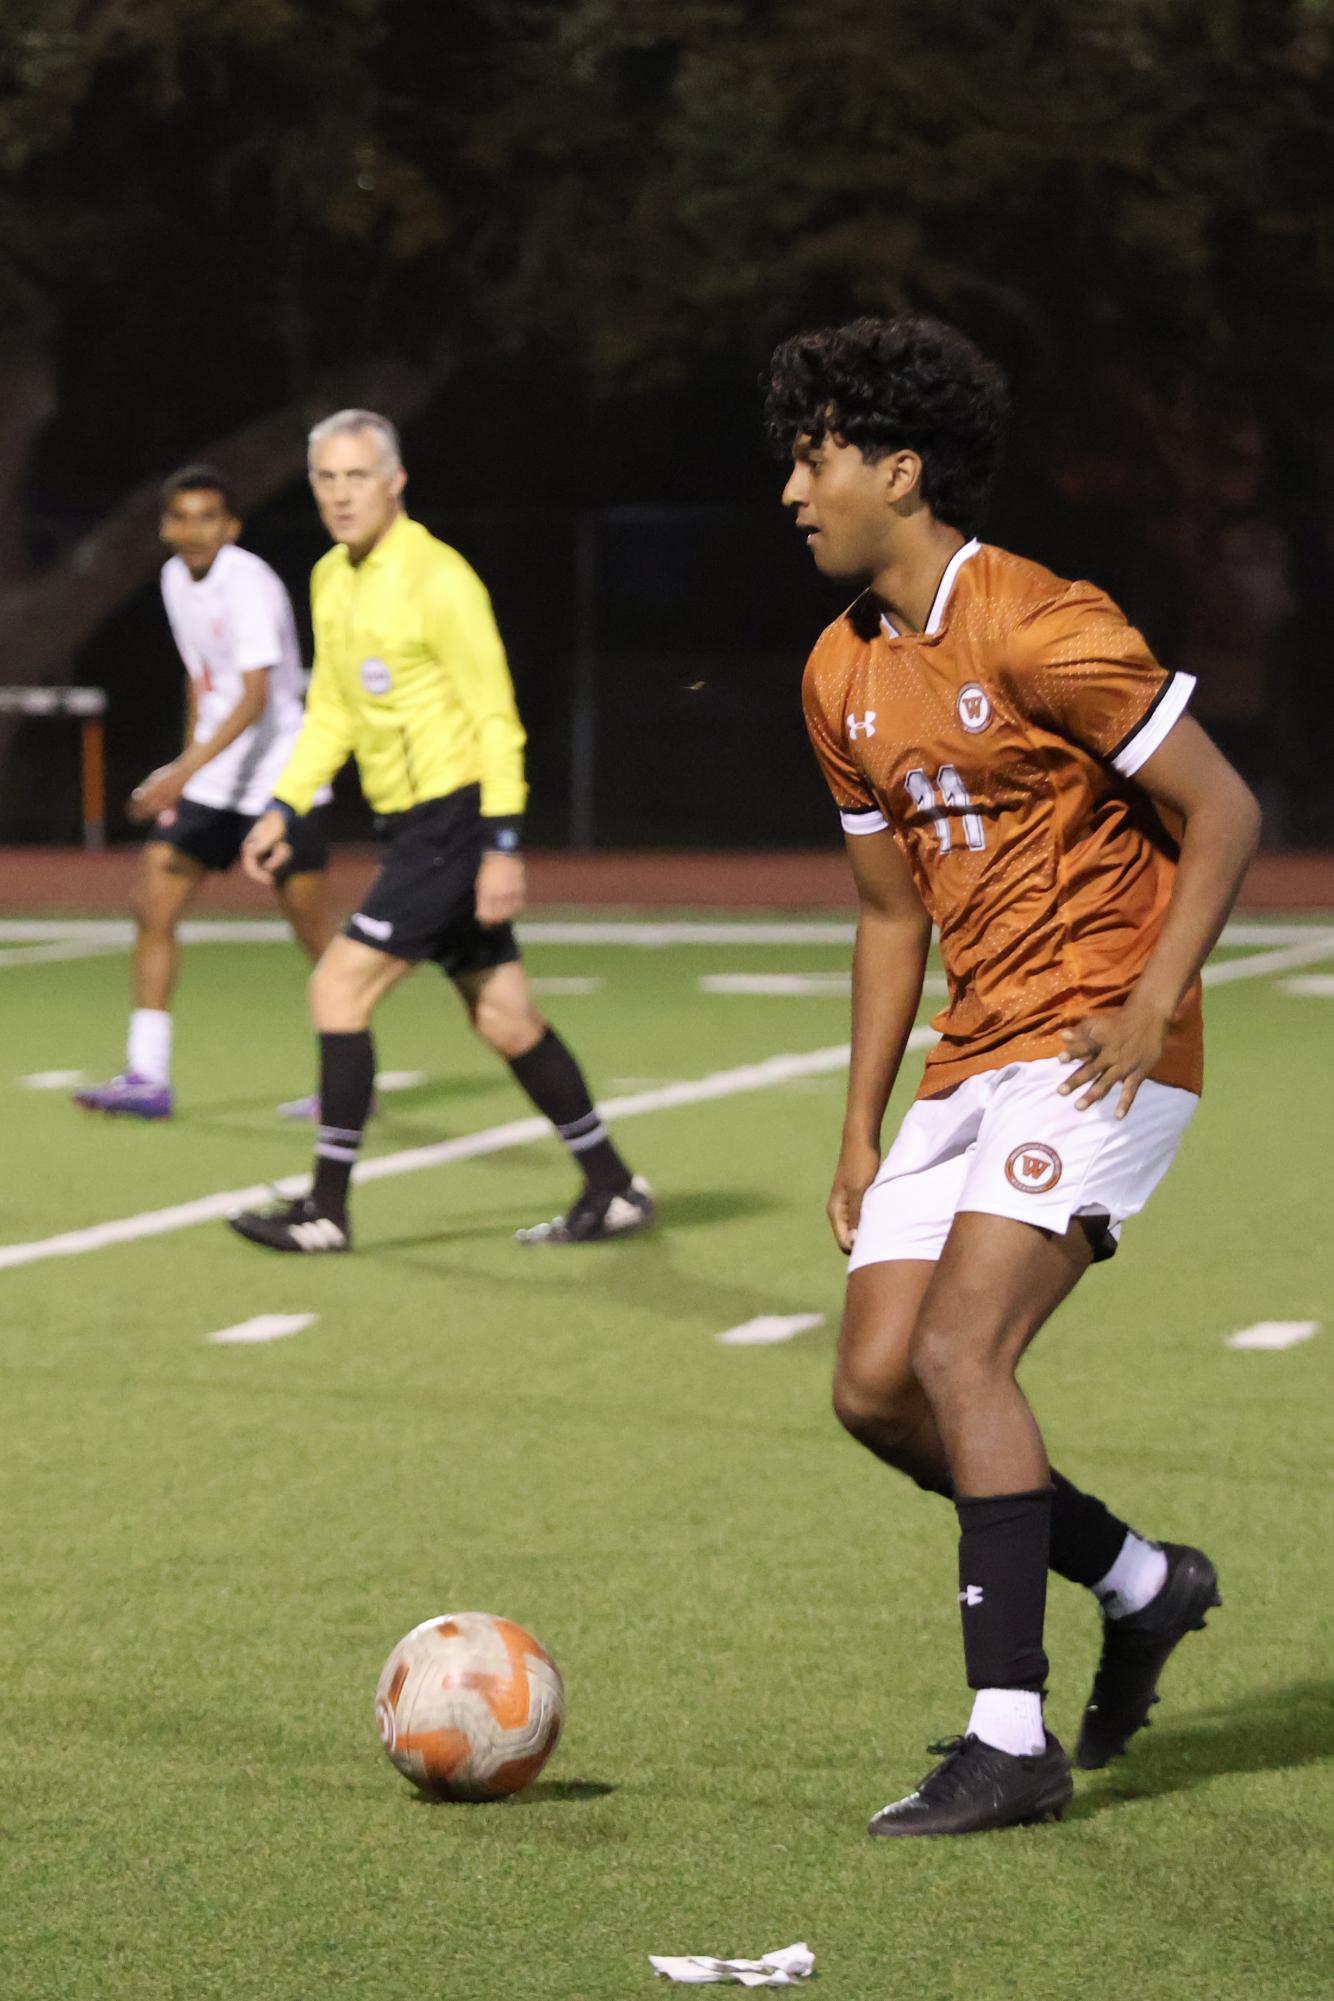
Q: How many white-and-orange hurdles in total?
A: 1